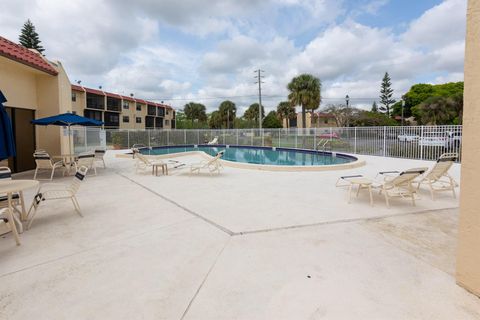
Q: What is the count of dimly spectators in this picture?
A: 0